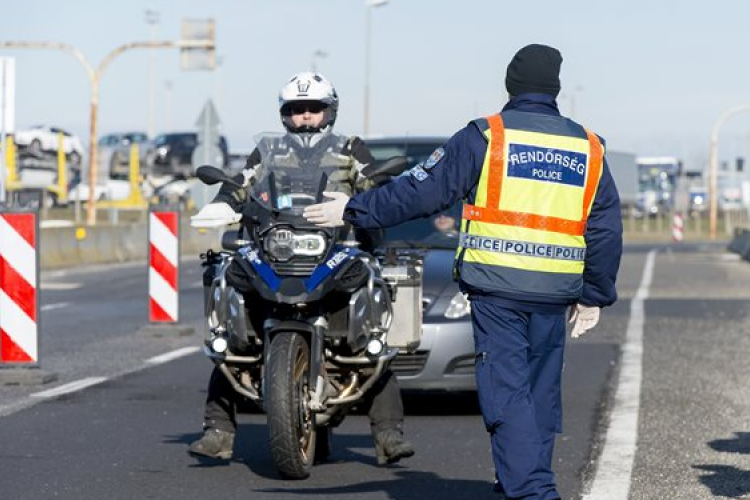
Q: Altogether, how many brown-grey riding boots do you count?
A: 2